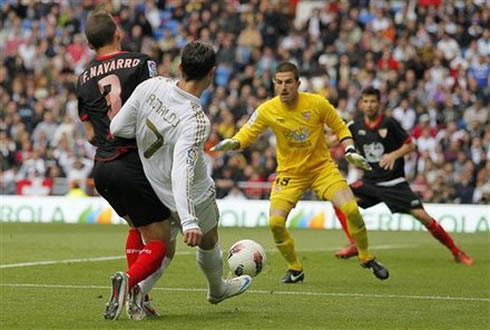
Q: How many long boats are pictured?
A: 0